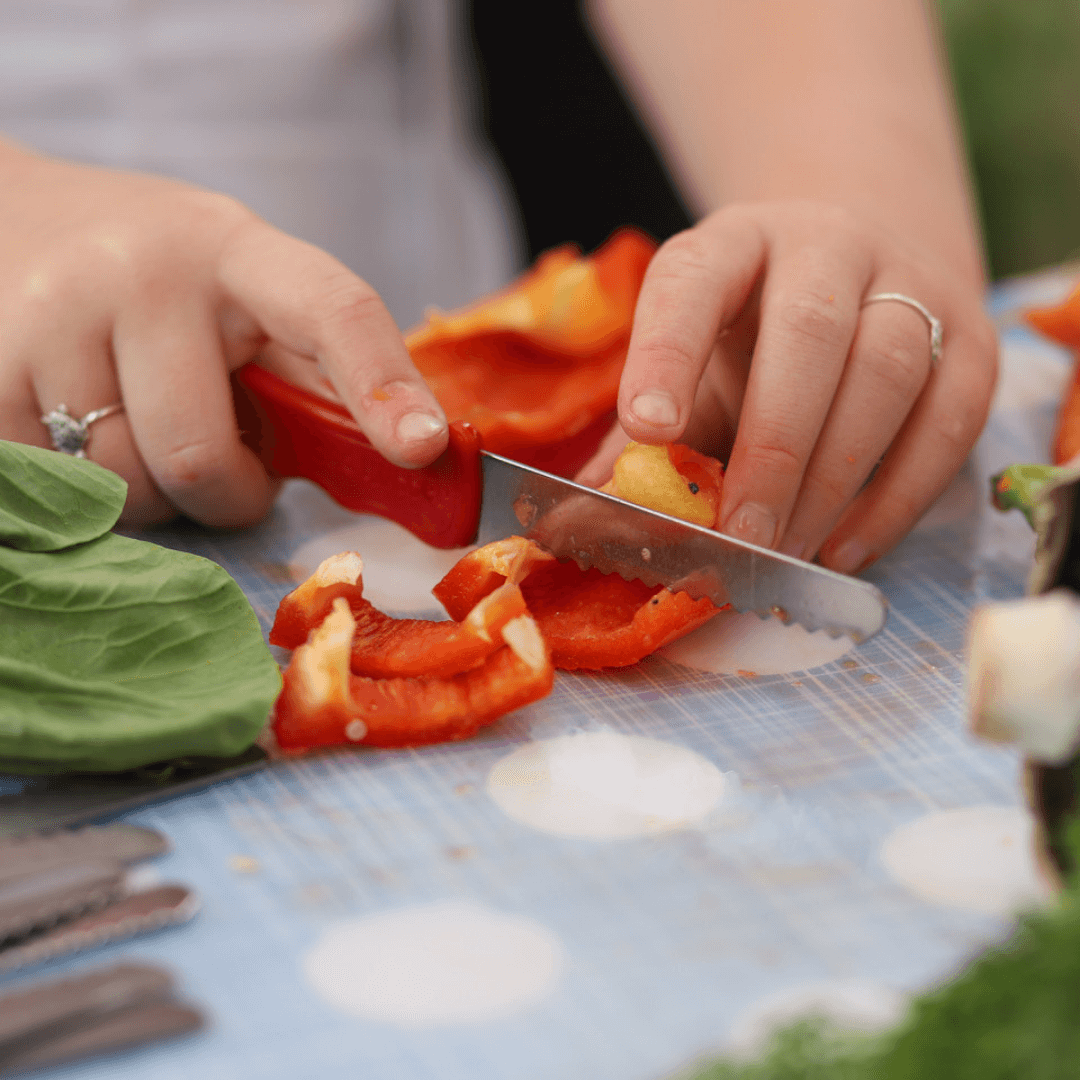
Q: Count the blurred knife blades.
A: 5